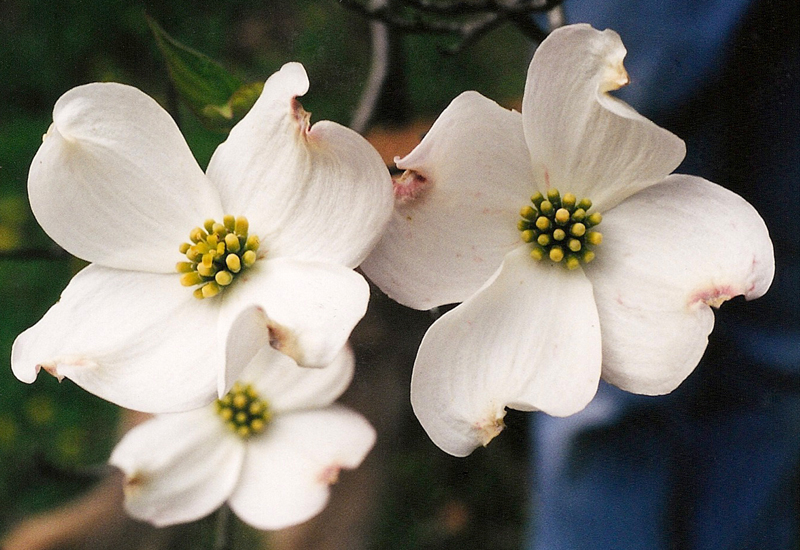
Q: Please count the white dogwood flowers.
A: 3